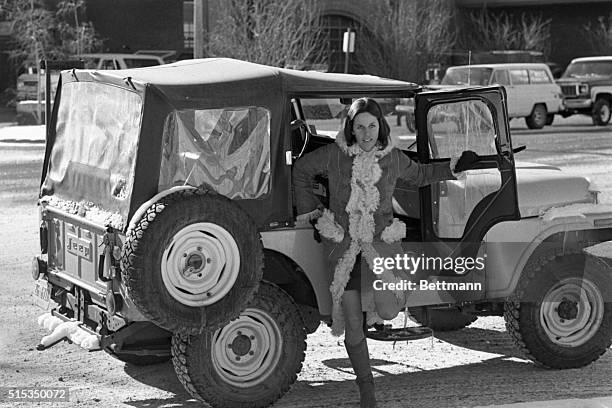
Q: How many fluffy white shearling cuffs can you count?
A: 2